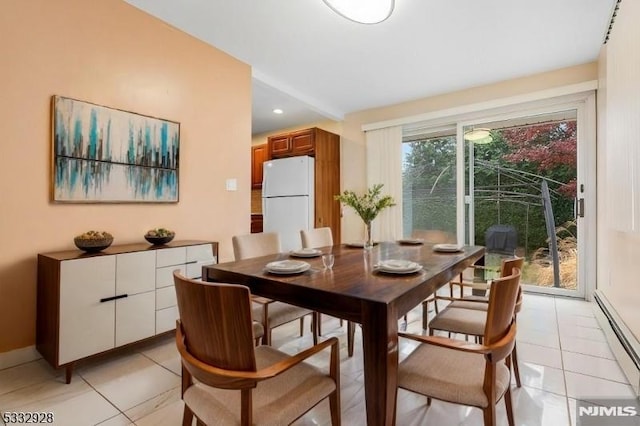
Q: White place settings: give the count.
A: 6